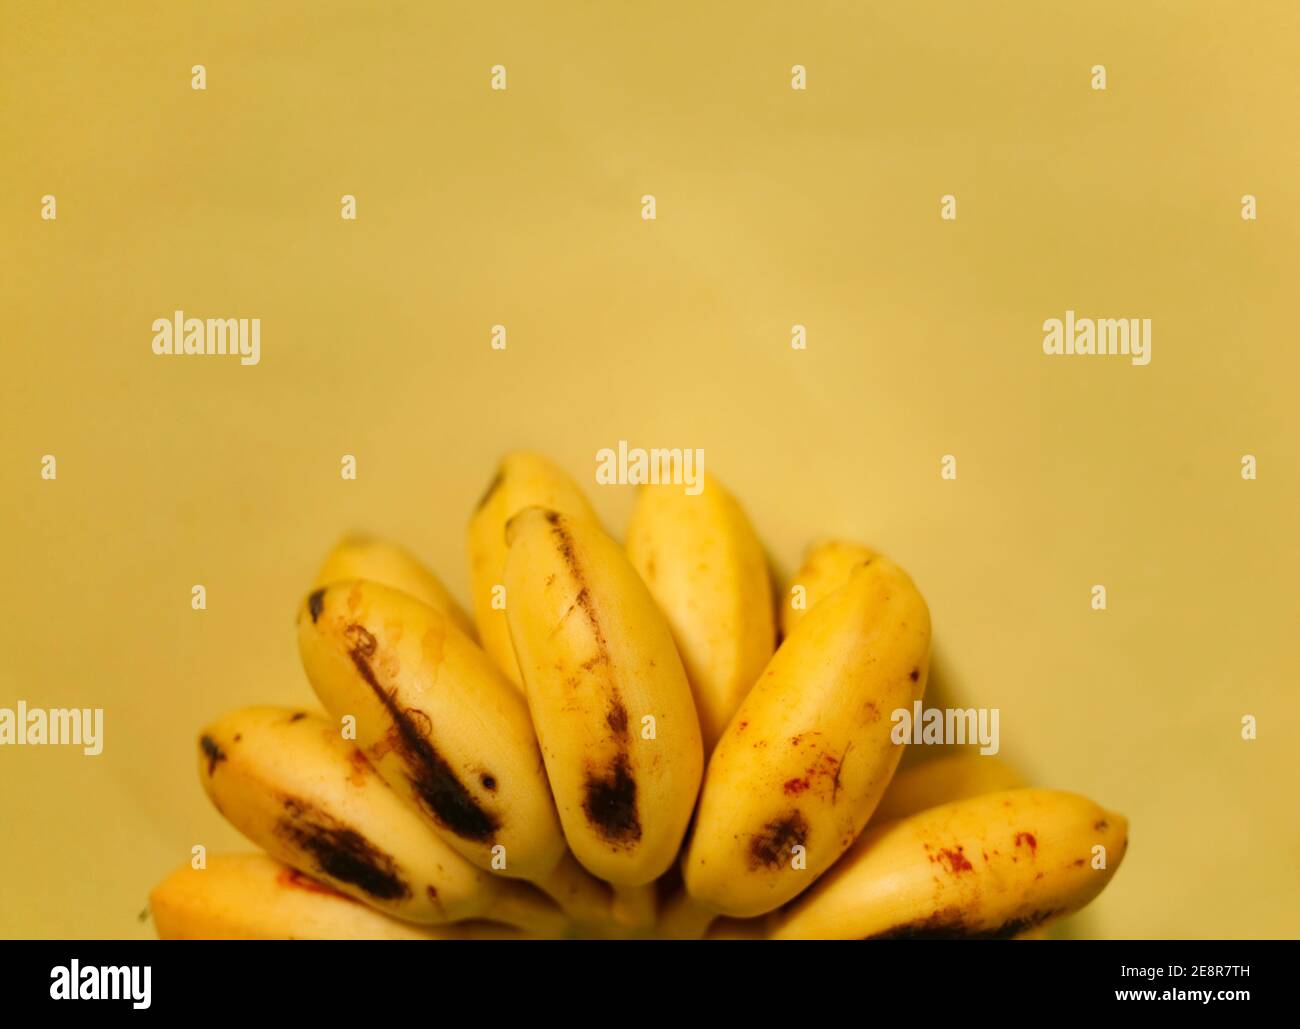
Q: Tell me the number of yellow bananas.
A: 11